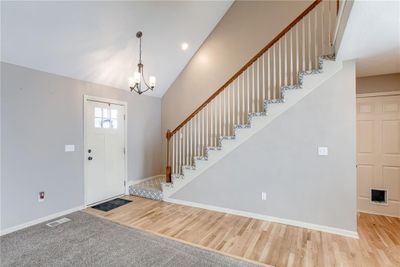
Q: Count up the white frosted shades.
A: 3